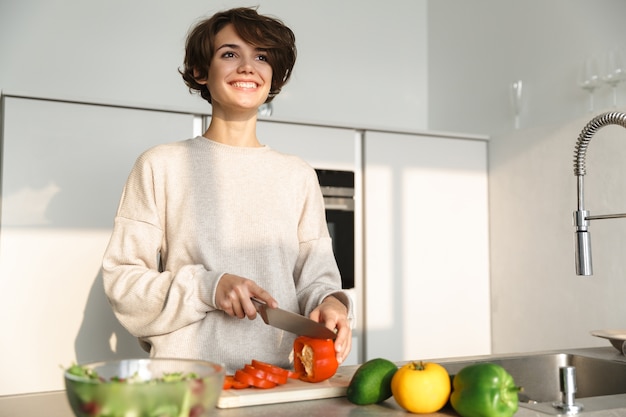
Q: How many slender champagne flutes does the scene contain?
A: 1